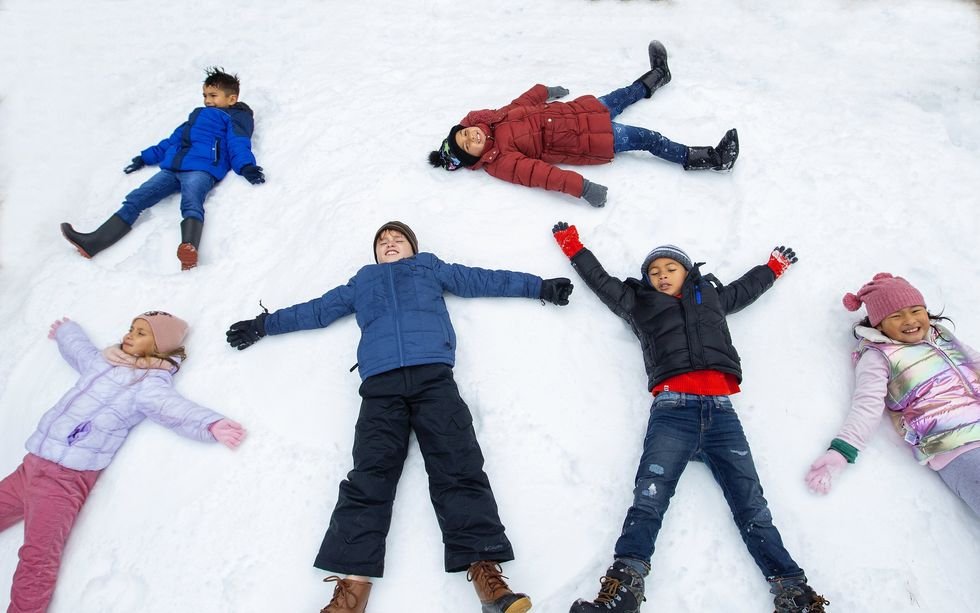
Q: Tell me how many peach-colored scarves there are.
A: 1